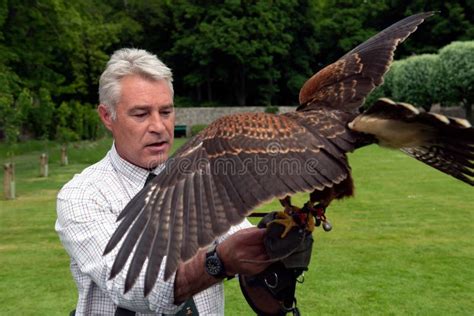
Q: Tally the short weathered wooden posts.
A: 3